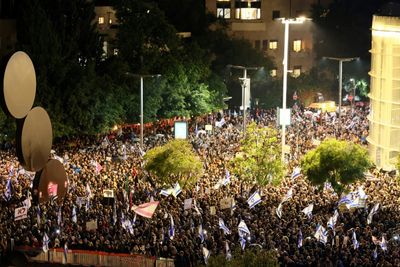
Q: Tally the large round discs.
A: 3